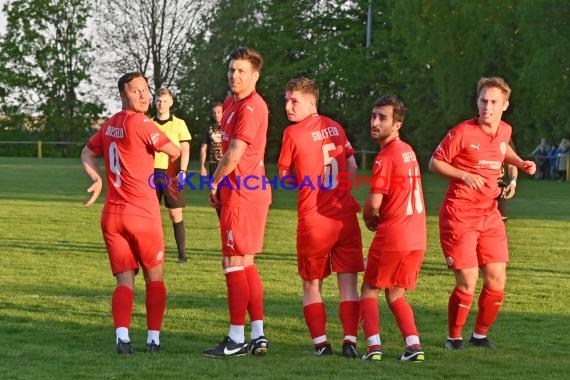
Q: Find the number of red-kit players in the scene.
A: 5